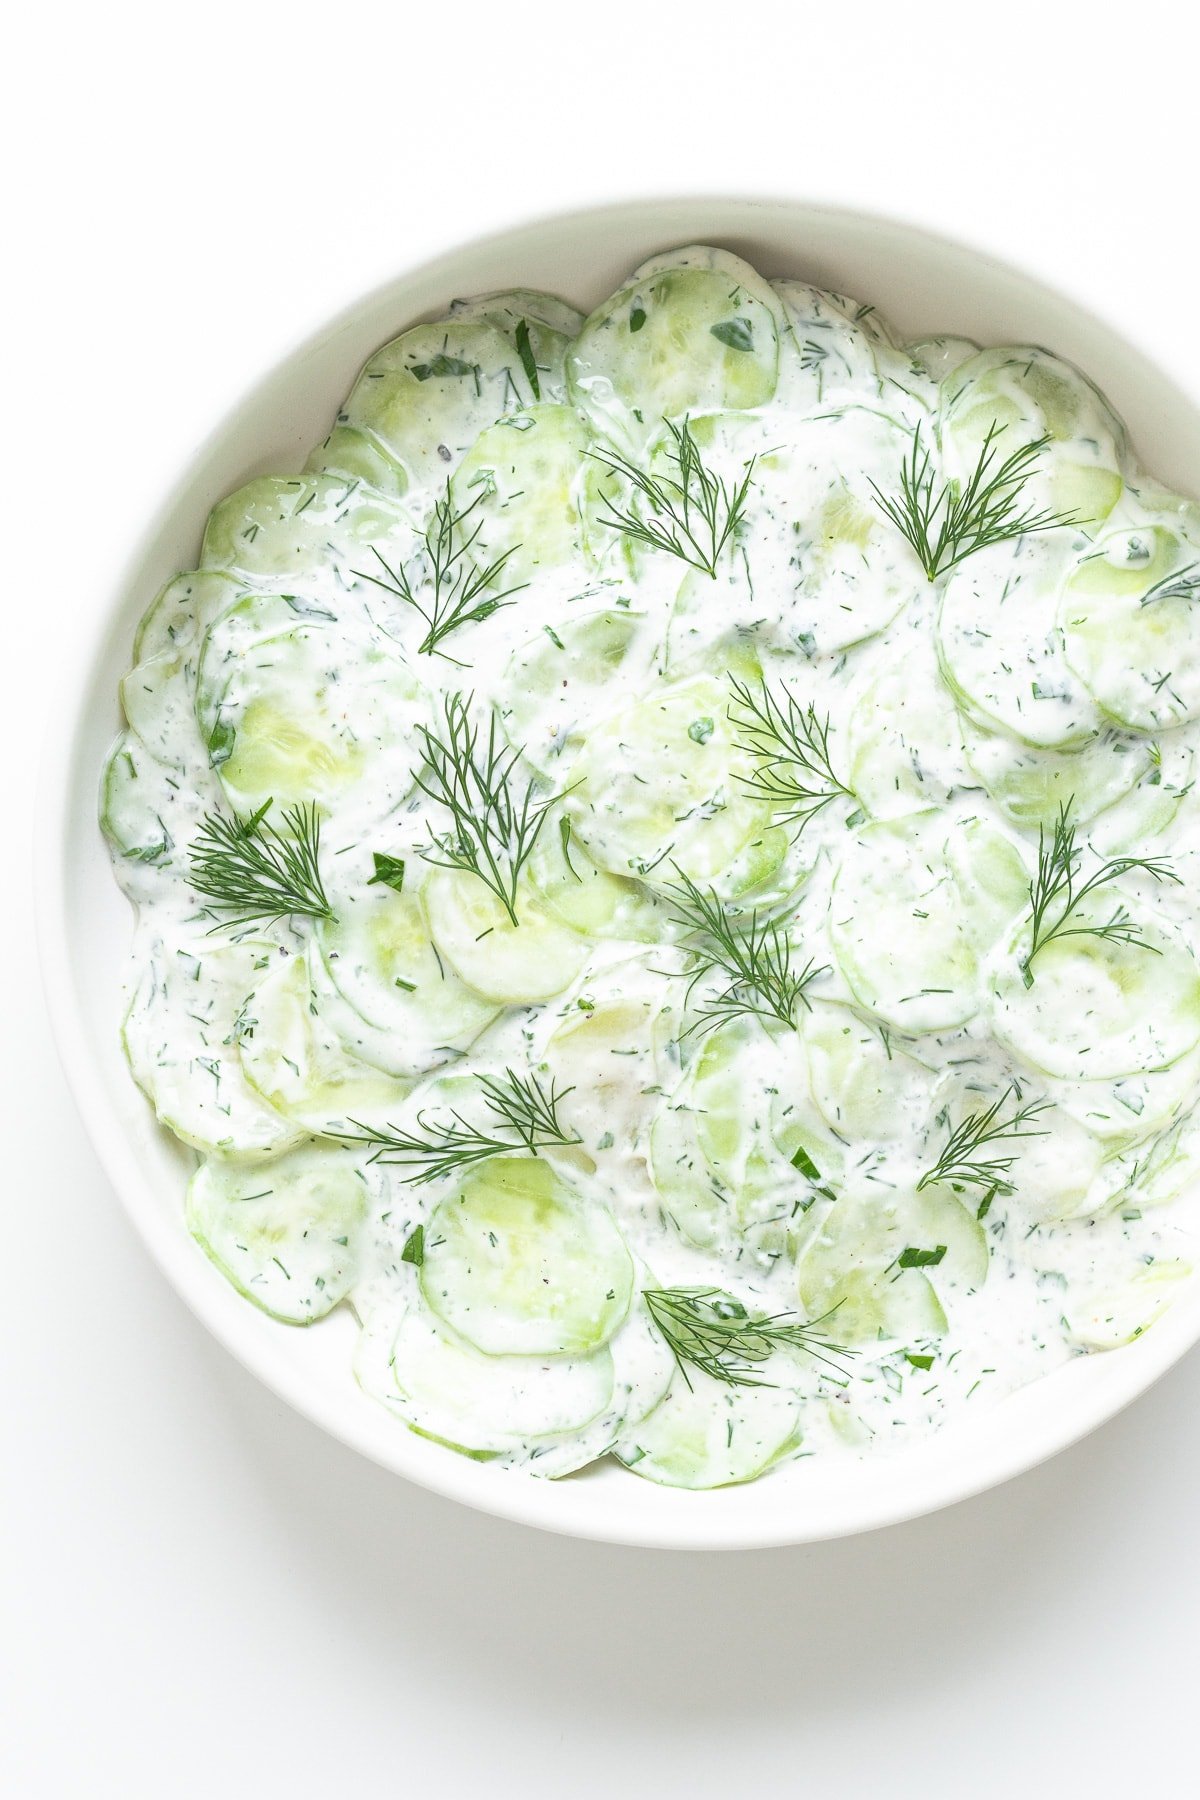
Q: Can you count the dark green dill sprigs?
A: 11